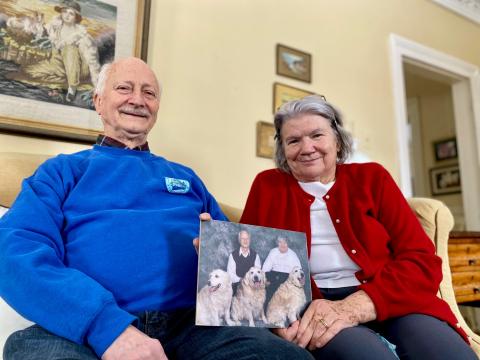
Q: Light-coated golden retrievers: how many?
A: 3